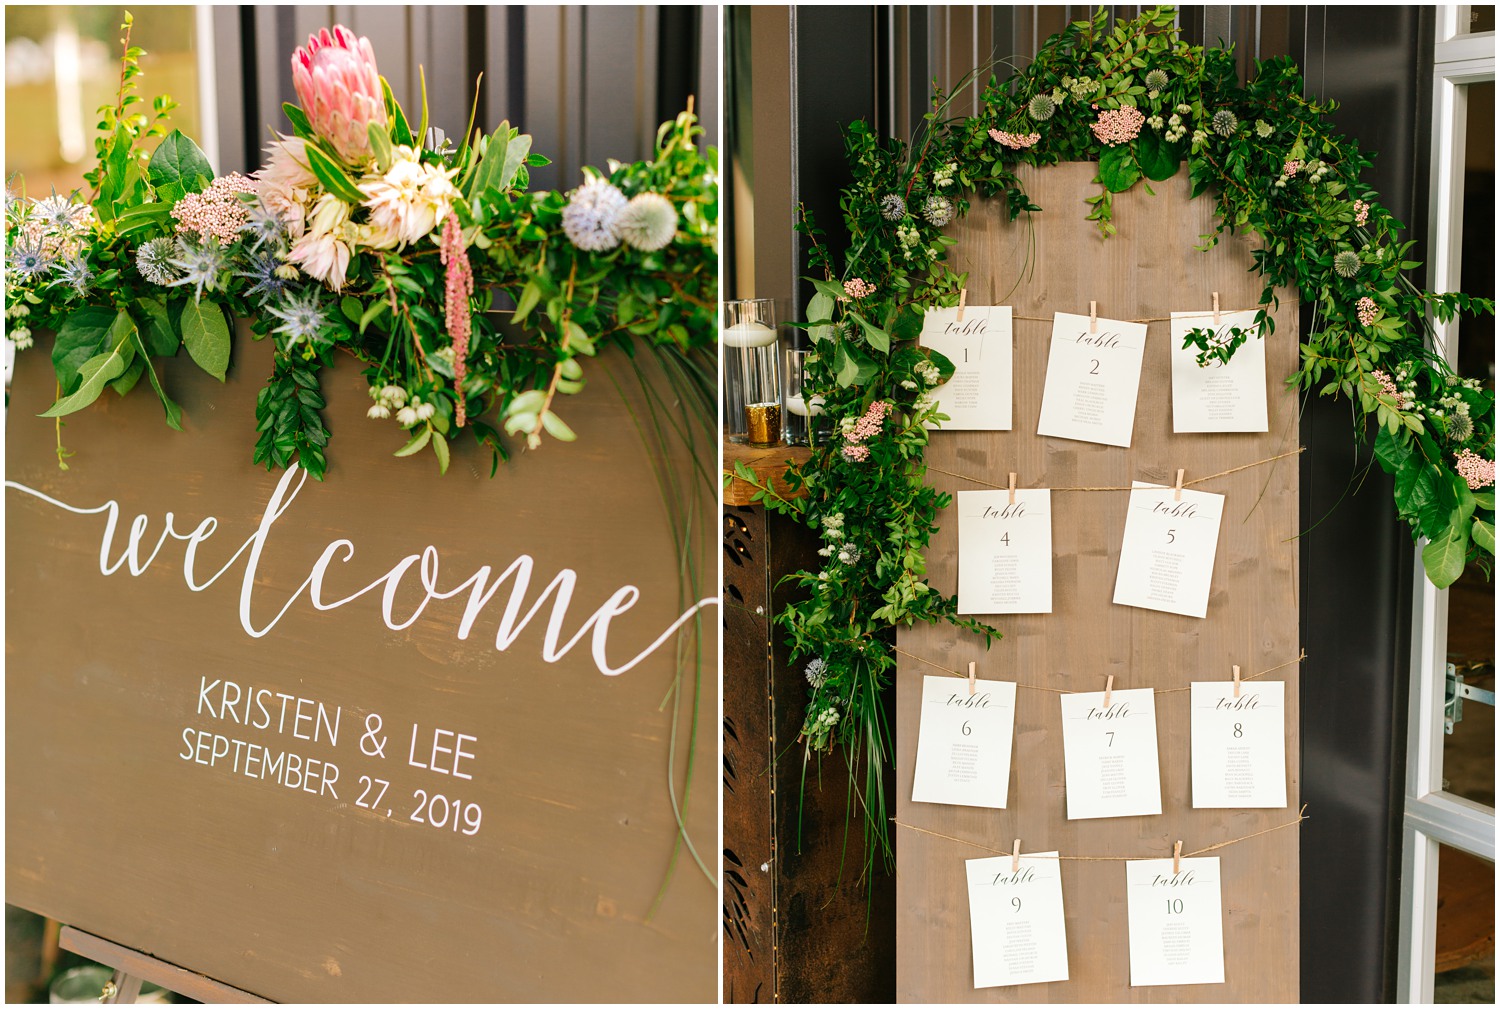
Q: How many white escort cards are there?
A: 10